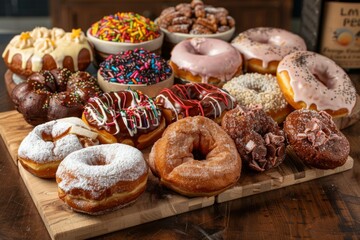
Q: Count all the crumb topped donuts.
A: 1